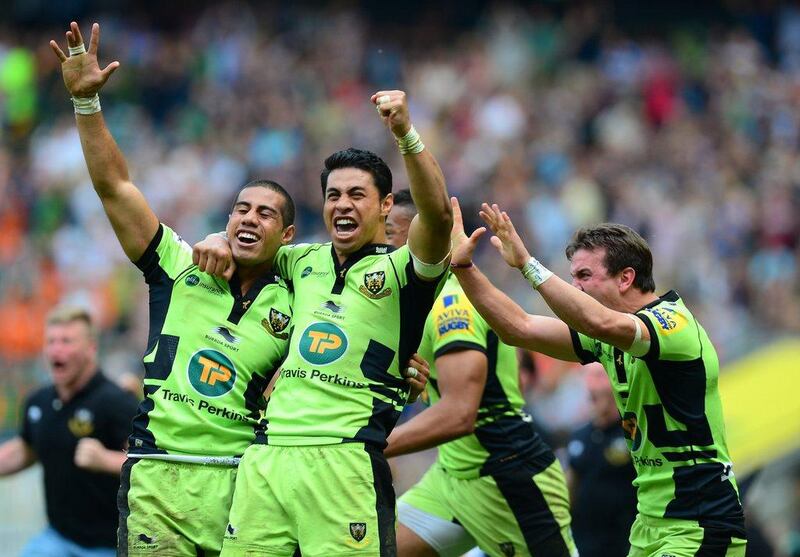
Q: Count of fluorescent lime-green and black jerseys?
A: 4